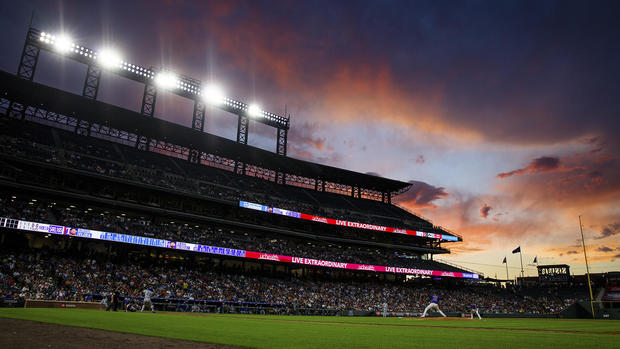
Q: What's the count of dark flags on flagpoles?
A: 3